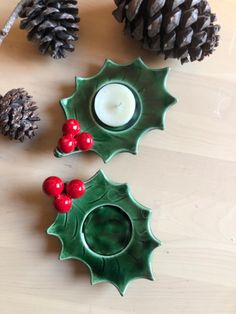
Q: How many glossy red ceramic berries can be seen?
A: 6